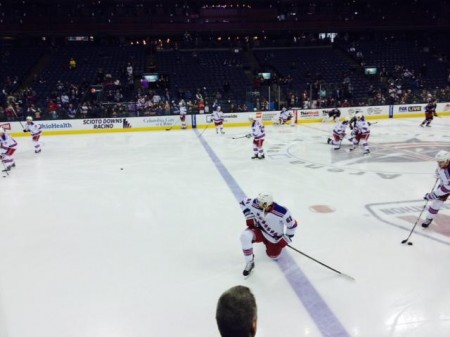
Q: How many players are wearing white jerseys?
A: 10